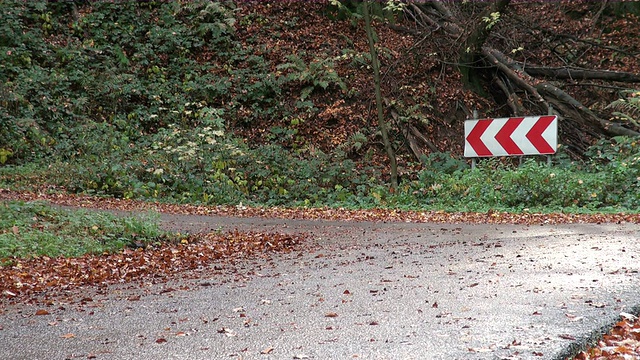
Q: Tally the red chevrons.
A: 3